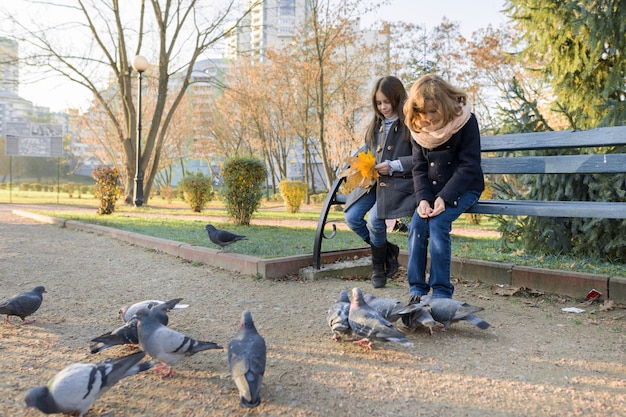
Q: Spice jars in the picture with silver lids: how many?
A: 0